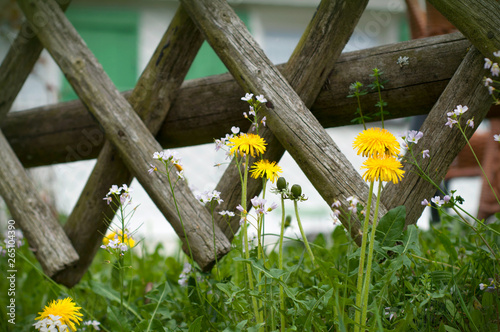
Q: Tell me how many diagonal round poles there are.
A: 8